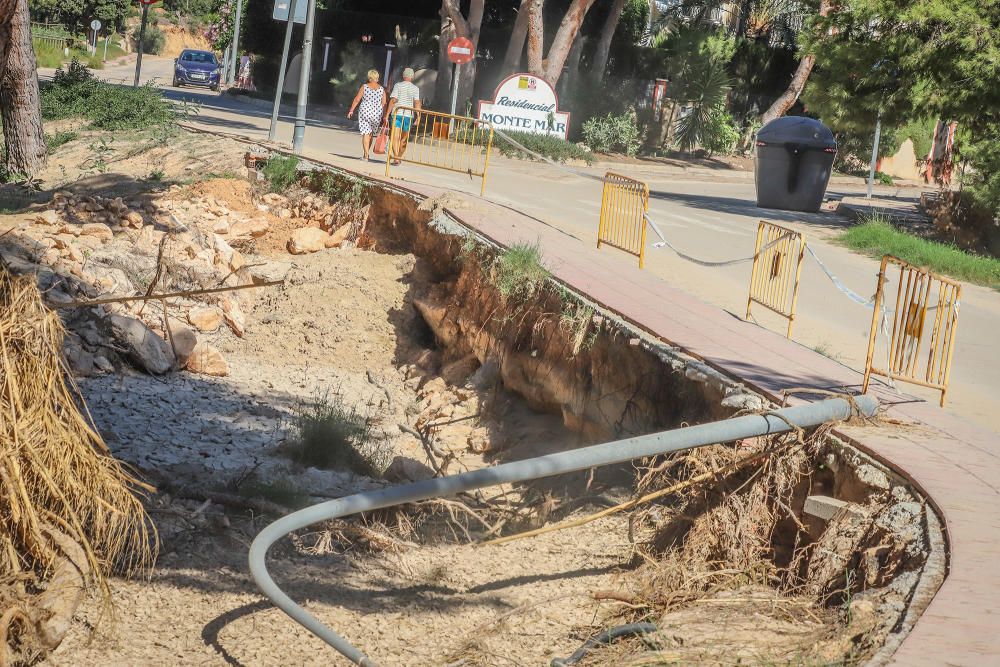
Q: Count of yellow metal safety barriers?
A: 4